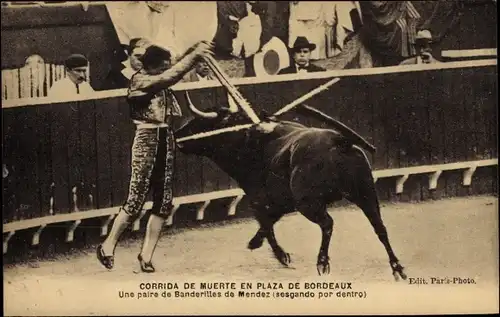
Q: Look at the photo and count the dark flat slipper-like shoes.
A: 2